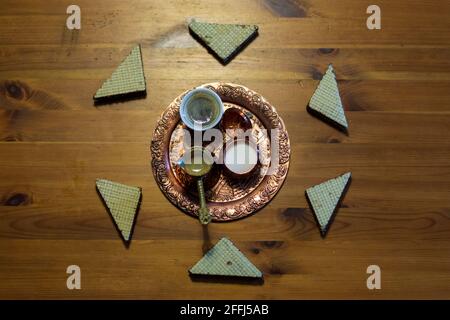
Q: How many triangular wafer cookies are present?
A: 6